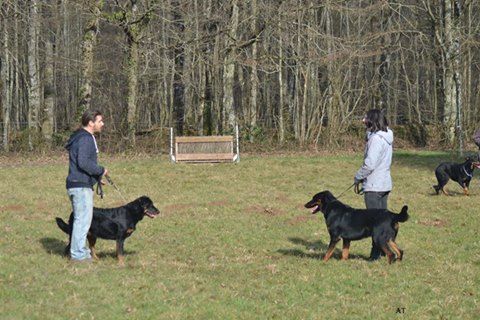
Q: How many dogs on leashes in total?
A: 2